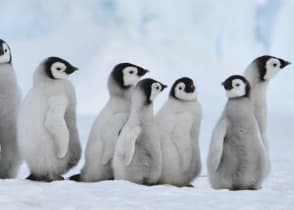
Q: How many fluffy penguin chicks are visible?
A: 7